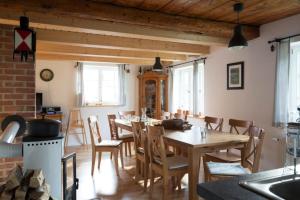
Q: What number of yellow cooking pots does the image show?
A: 0